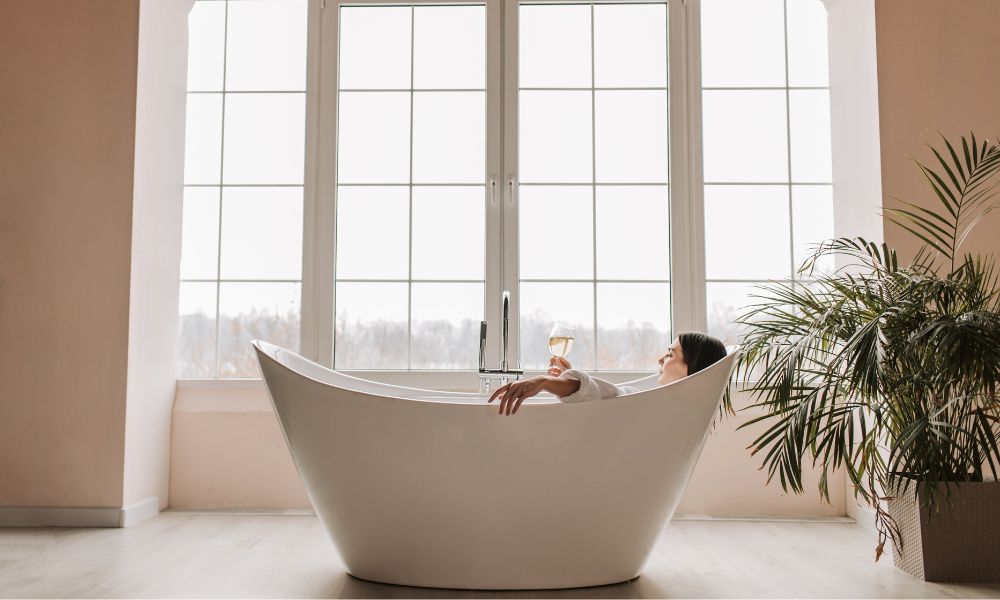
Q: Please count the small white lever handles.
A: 2